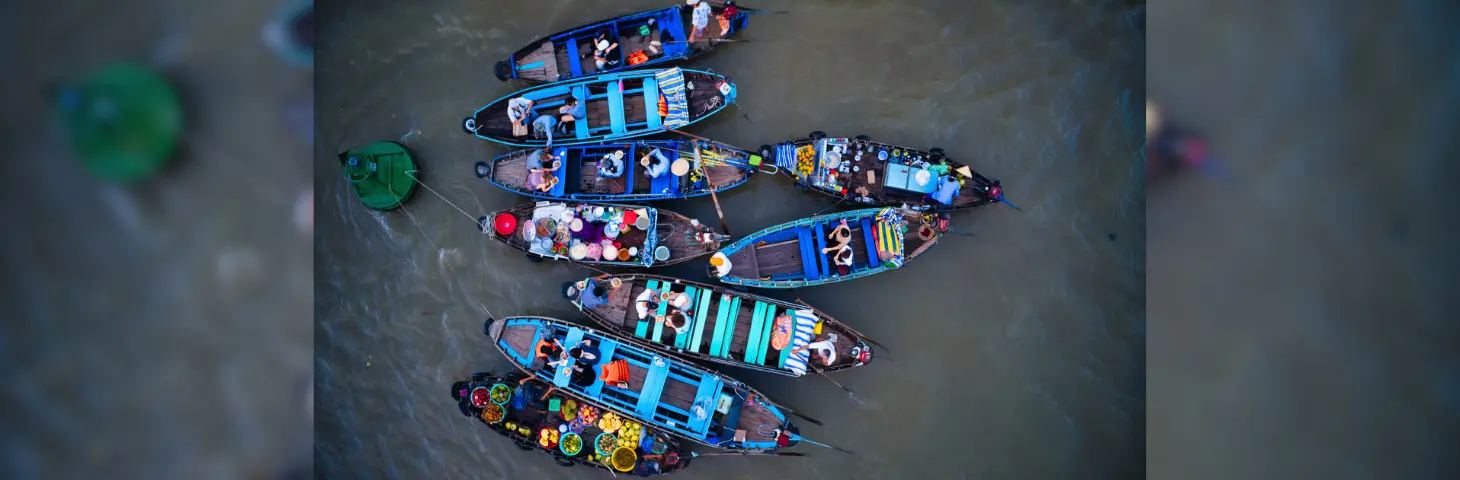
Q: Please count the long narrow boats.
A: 9